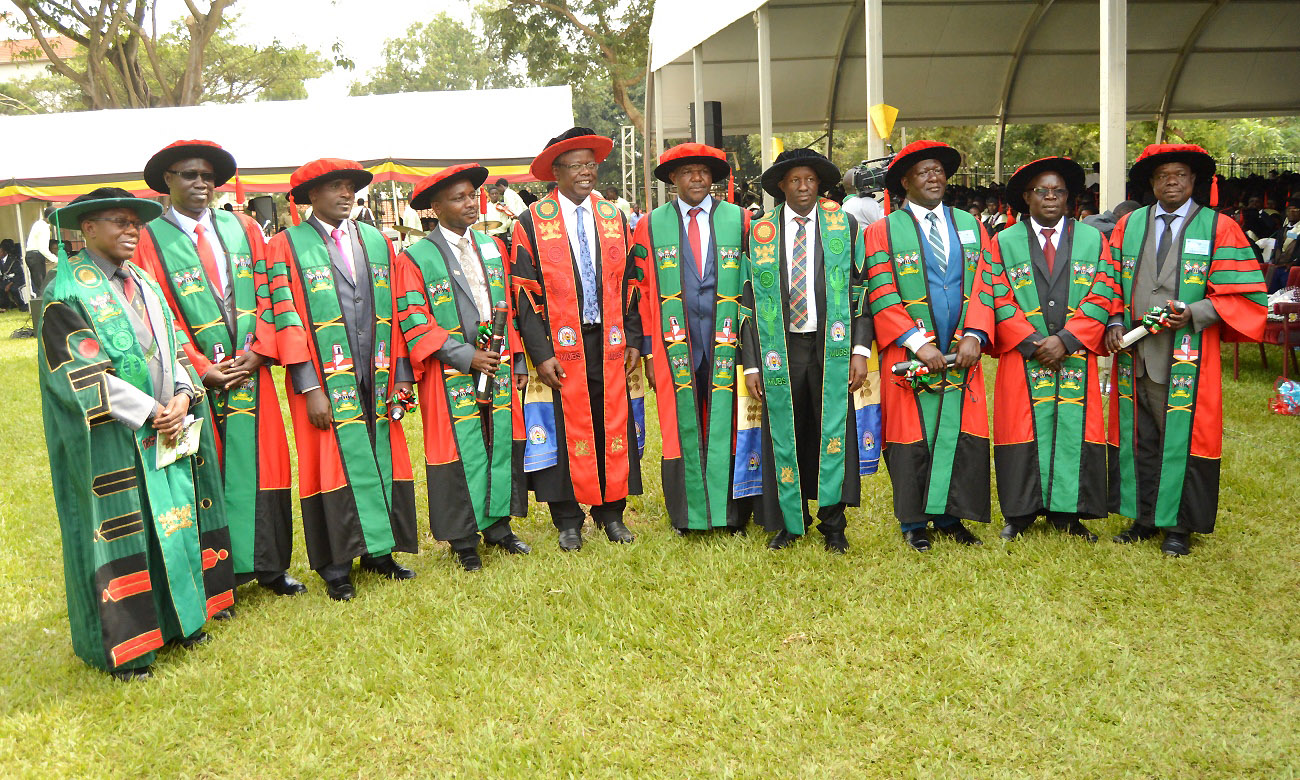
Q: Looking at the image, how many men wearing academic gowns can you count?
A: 10